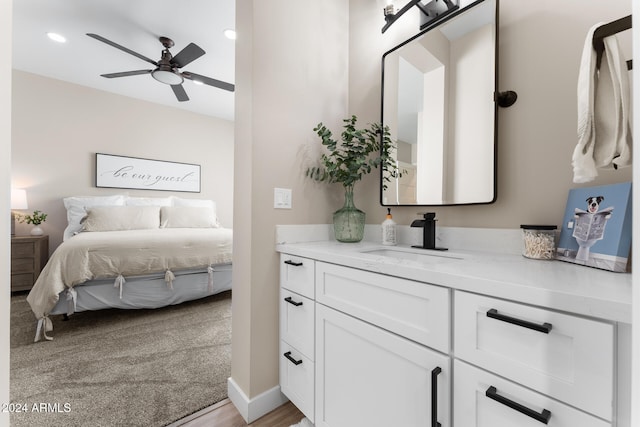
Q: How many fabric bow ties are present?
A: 5